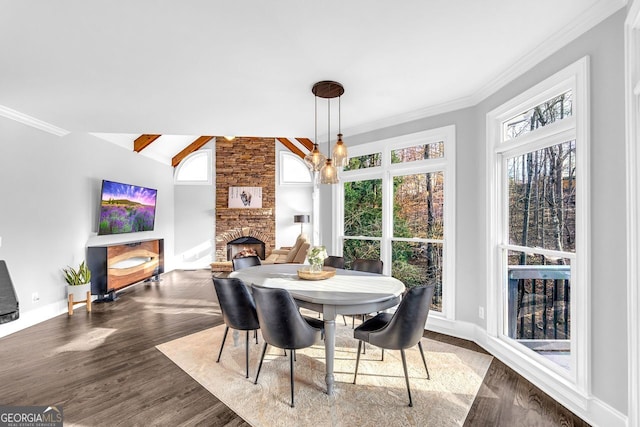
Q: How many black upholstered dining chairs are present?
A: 6